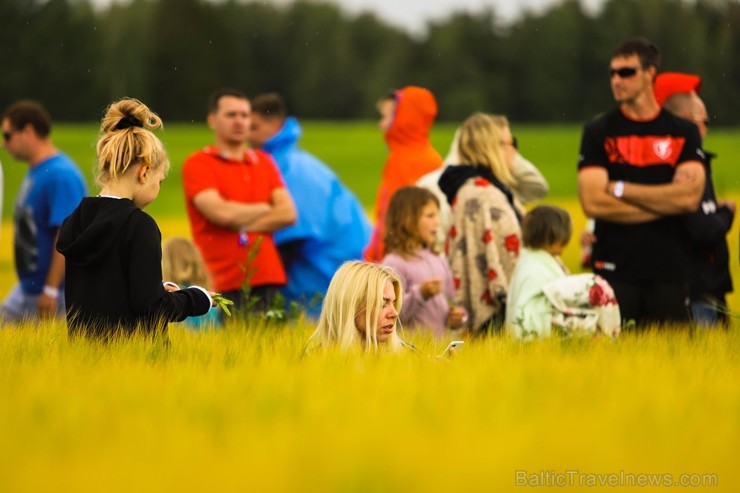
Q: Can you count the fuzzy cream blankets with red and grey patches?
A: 1